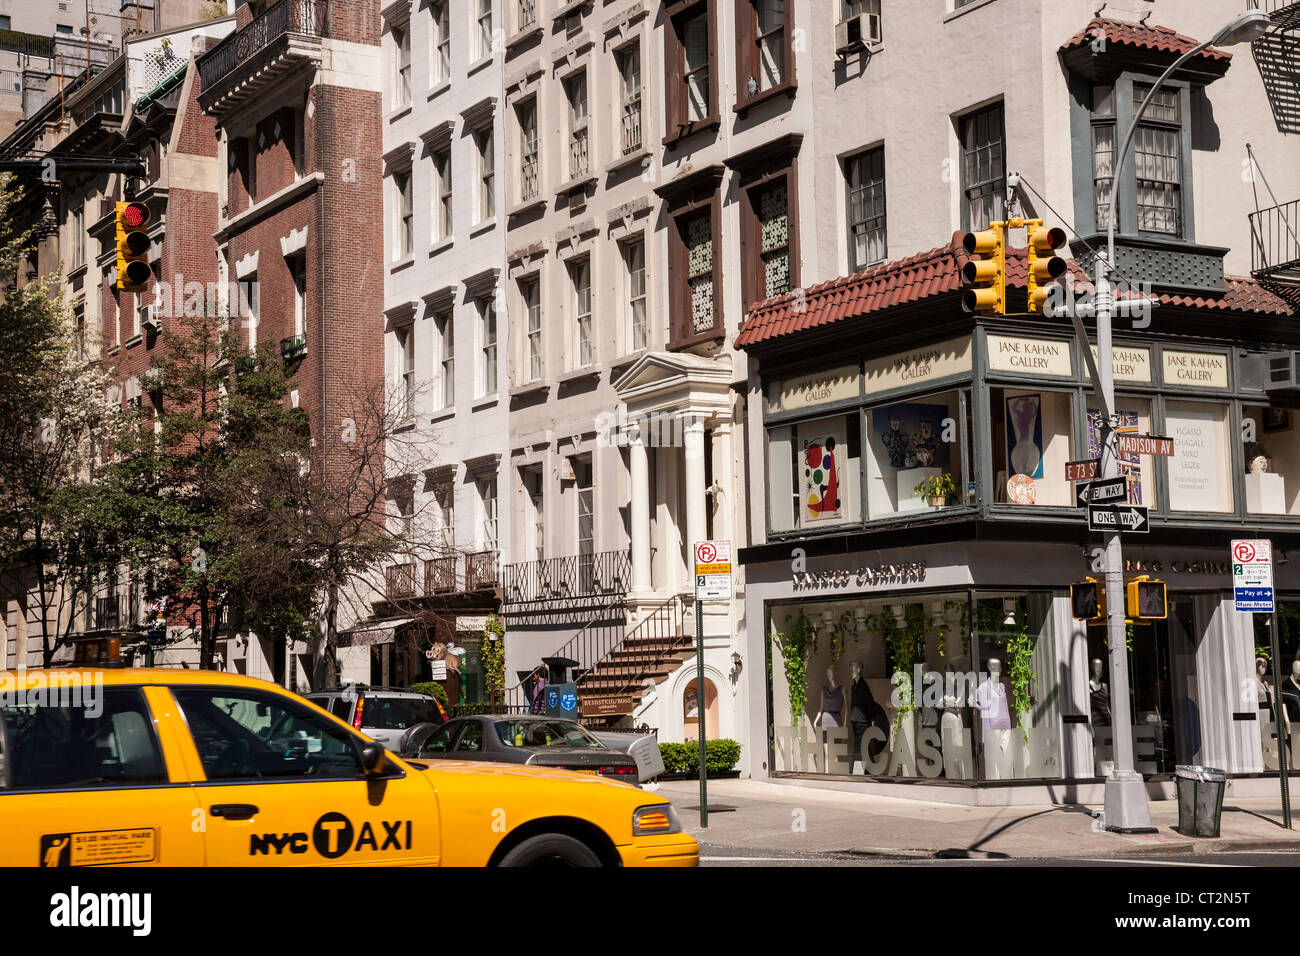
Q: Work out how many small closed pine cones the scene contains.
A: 0